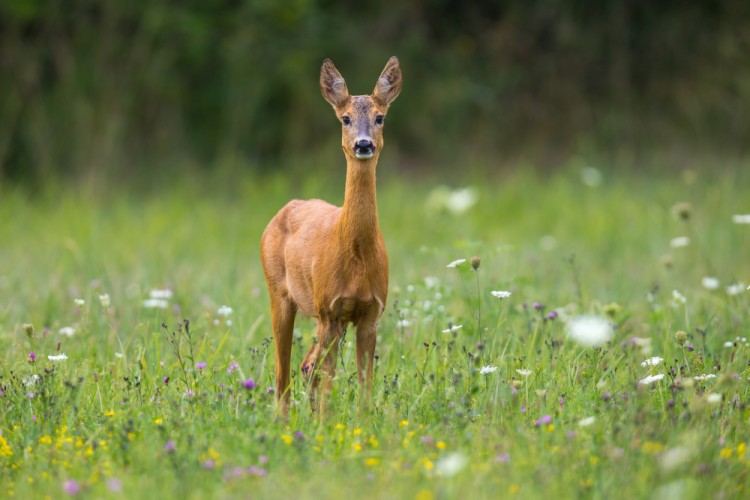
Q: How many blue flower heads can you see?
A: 0